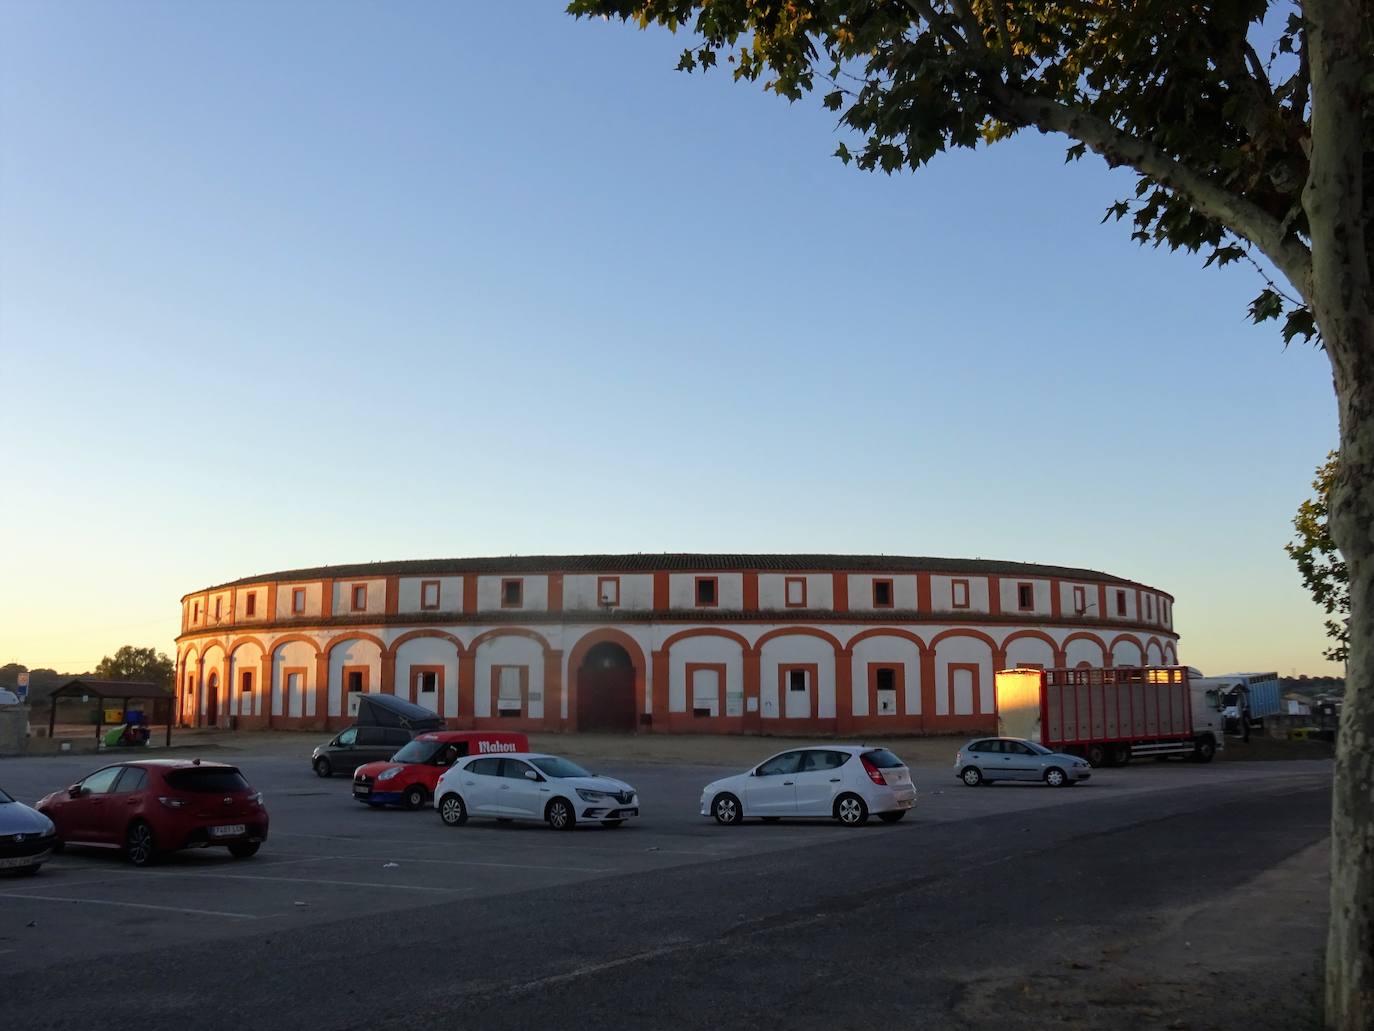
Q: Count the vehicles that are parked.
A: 9